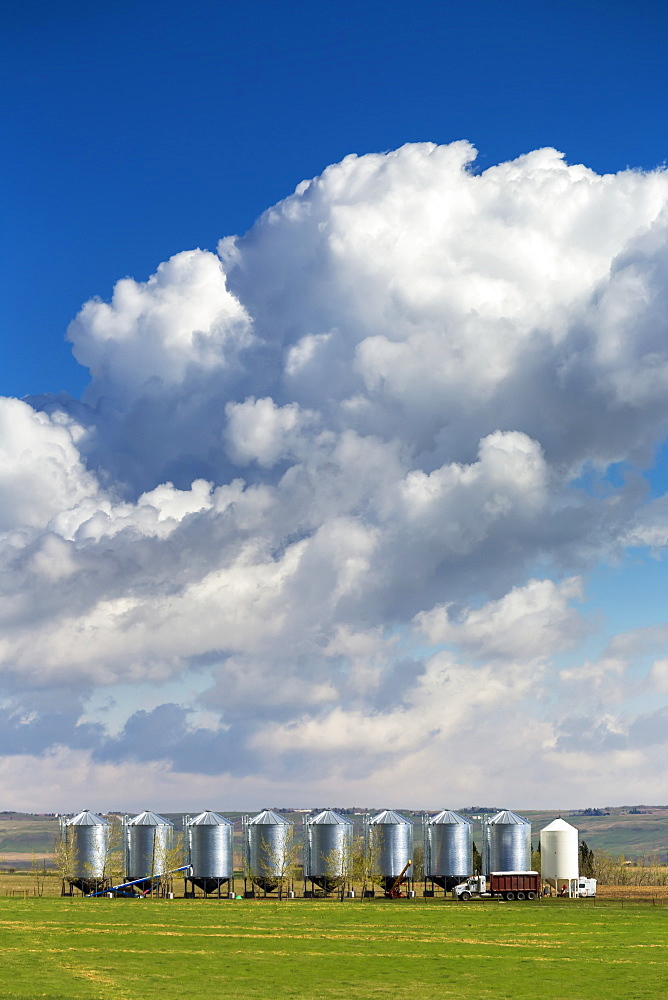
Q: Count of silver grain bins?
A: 8